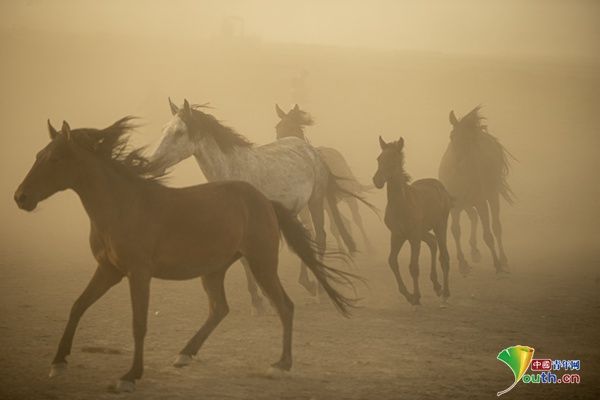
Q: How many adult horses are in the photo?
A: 4